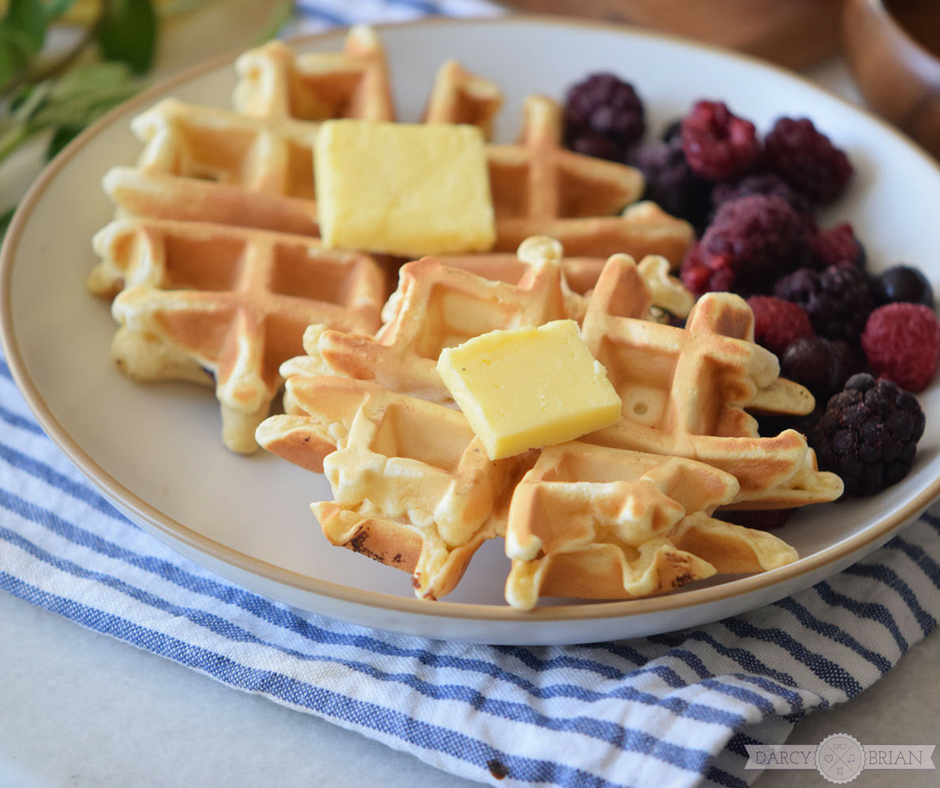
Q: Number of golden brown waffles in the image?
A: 2